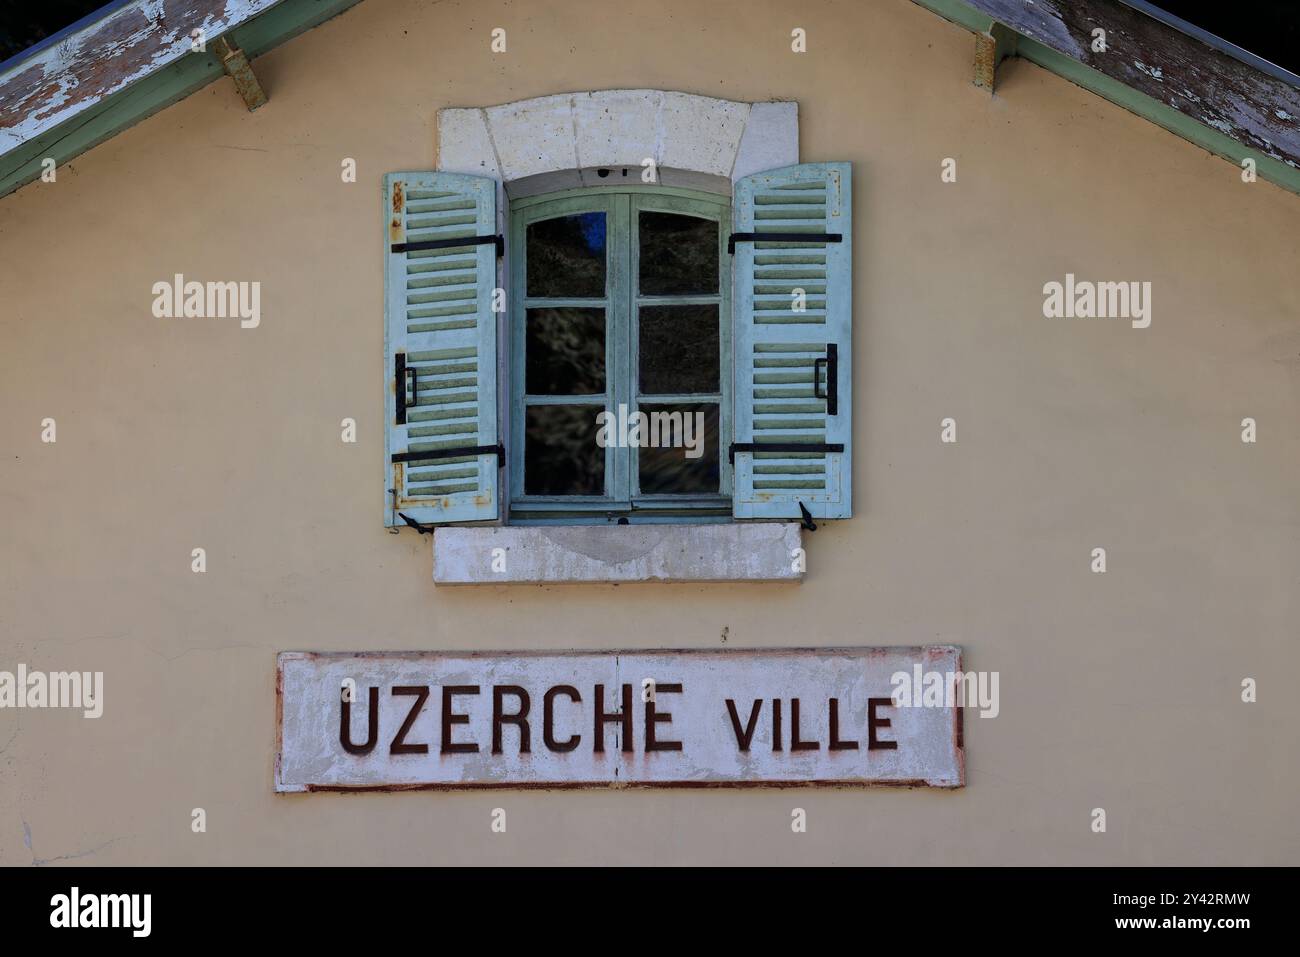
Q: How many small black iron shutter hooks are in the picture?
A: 2